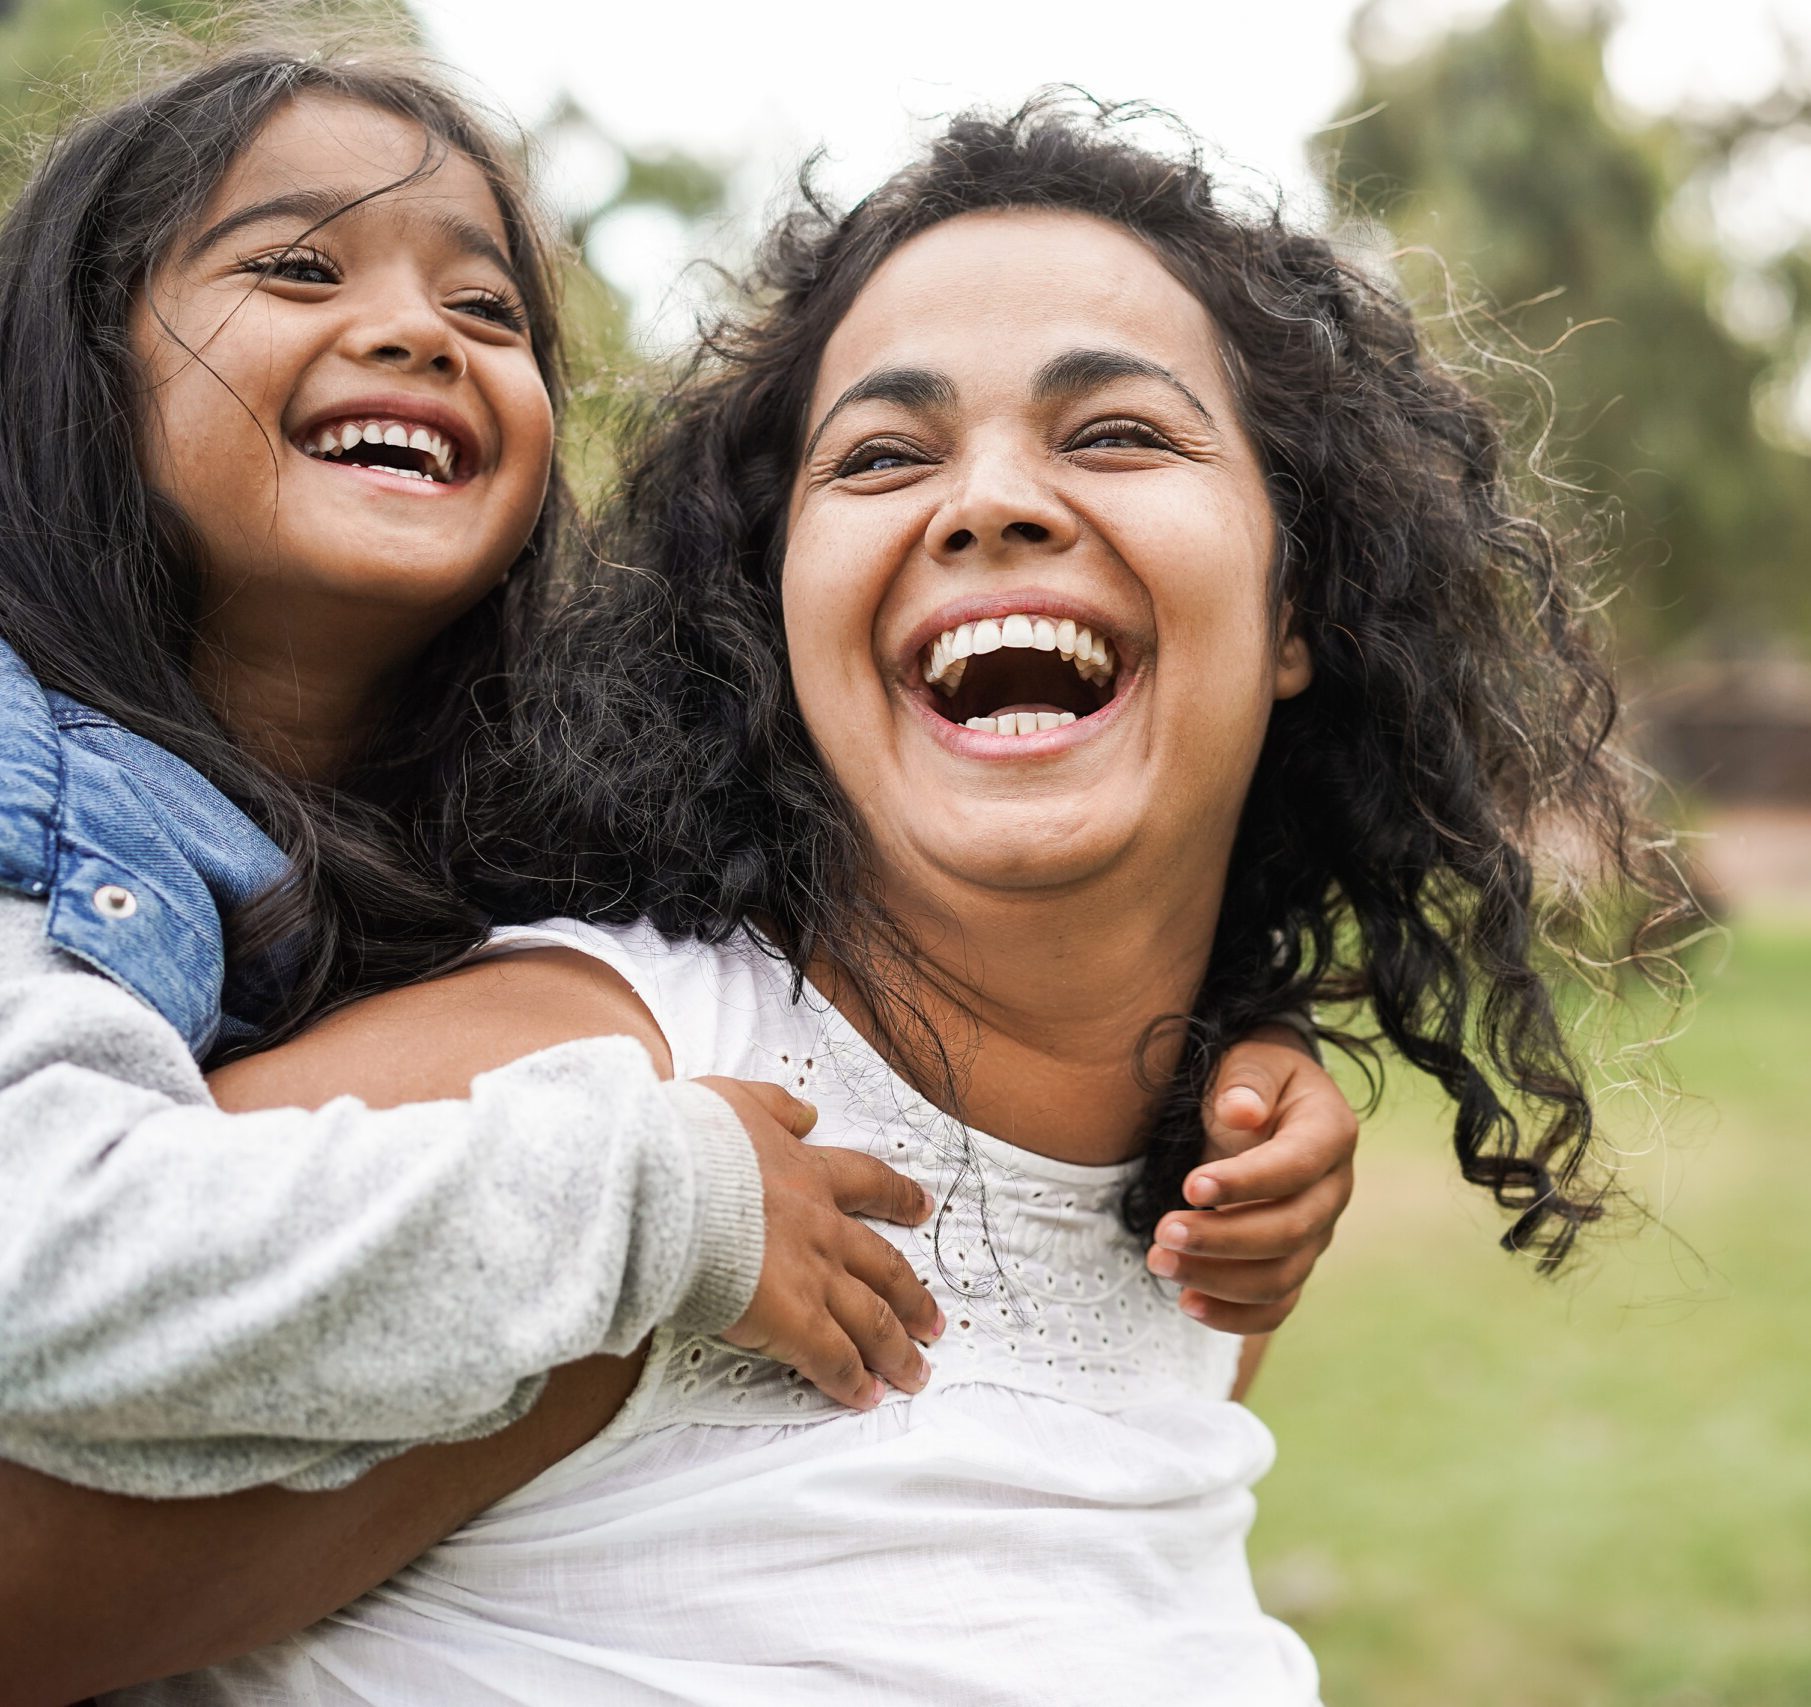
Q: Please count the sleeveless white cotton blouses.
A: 1